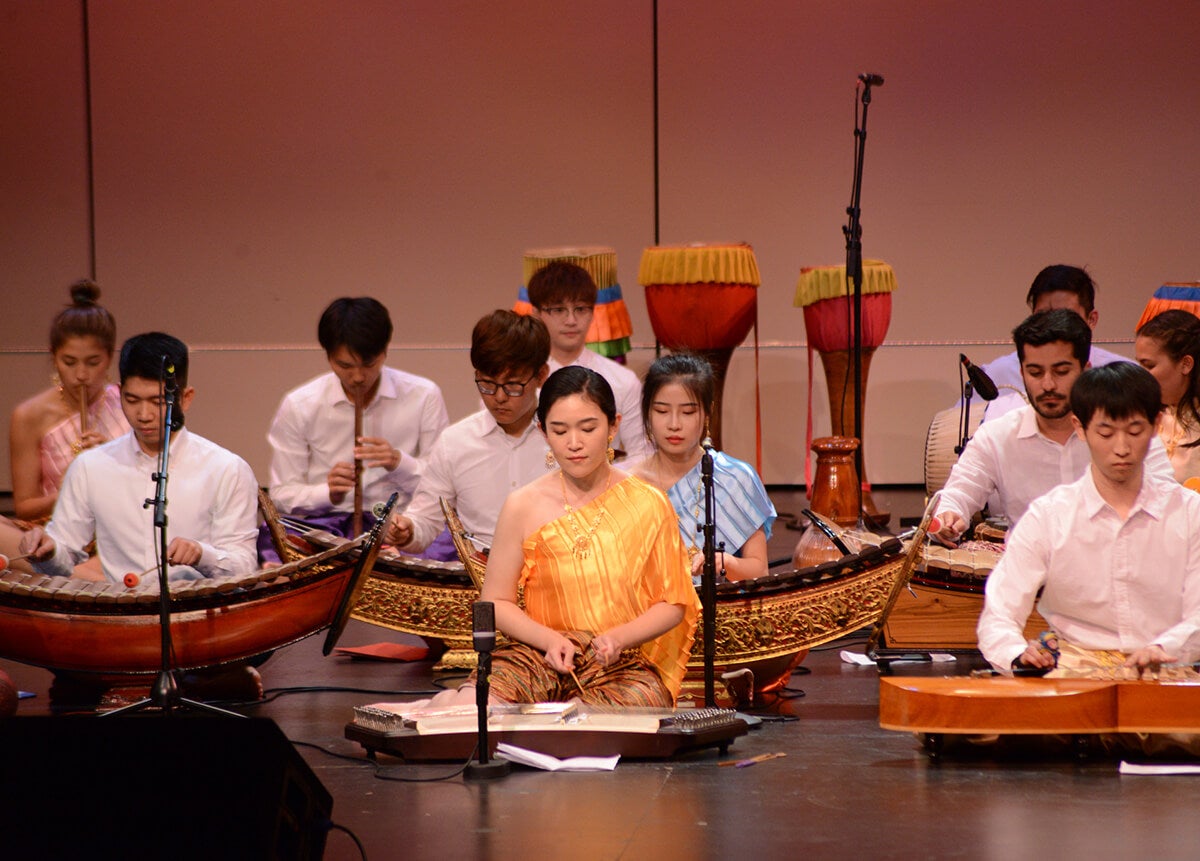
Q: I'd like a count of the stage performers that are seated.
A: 11